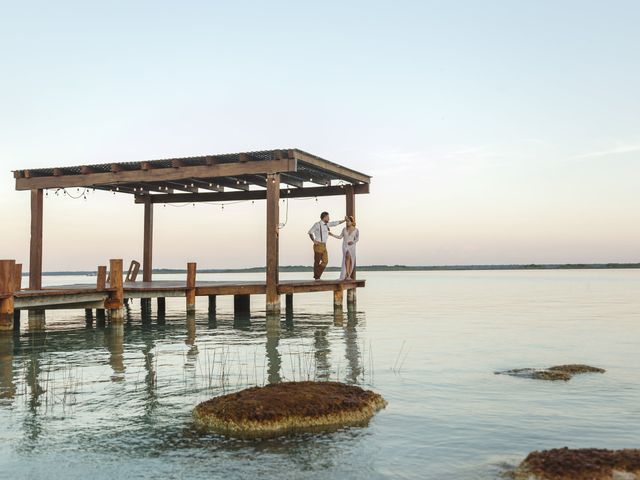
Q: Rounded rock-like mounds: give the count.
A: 3